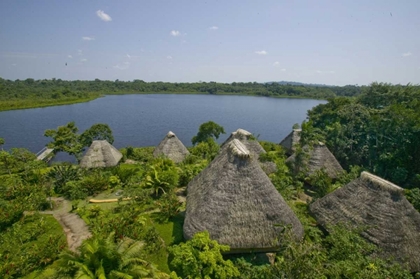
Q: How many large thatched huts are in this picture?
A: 7